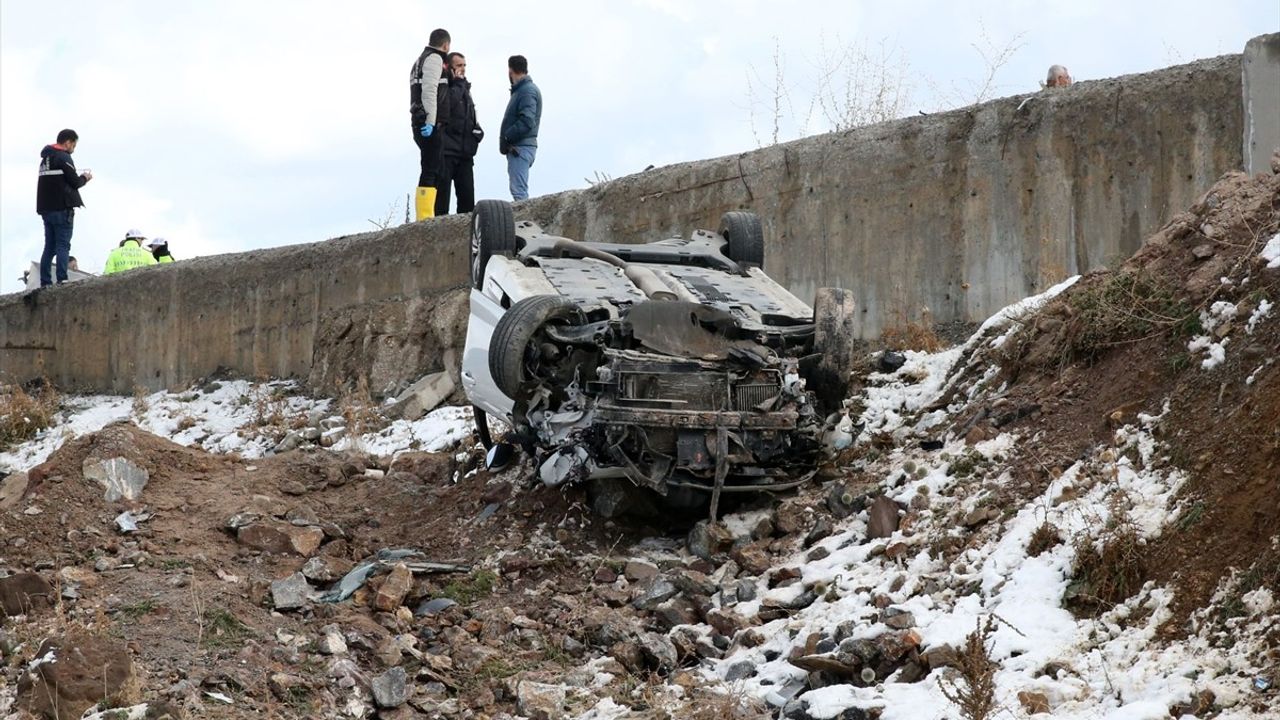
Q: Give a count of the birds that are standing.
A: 0